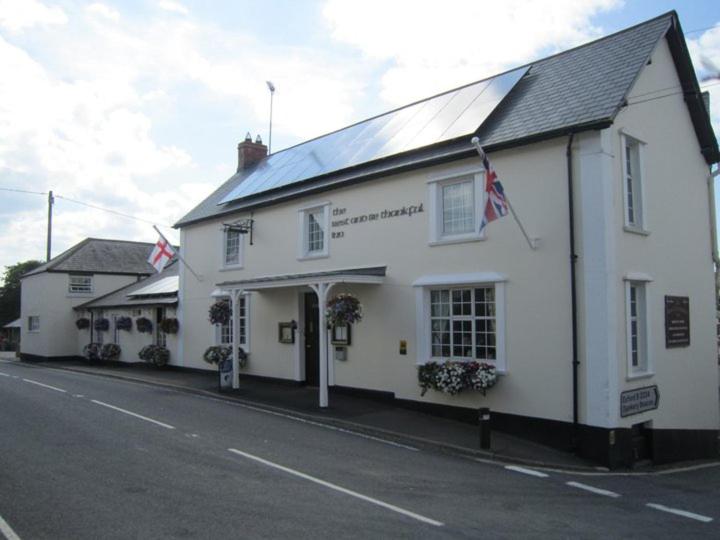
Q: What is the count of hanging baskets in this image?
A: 7